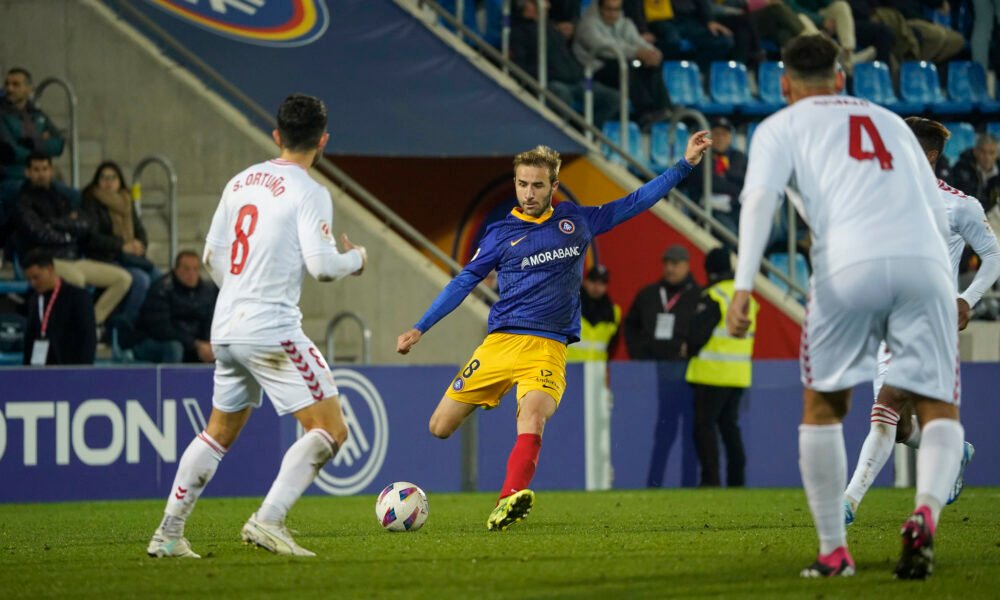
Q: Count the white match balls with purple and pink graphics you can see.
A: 1